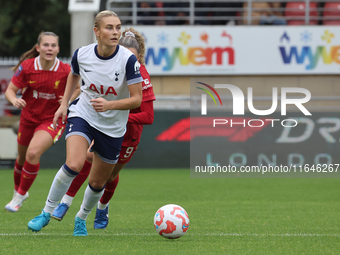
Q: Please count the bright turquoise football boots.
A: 2